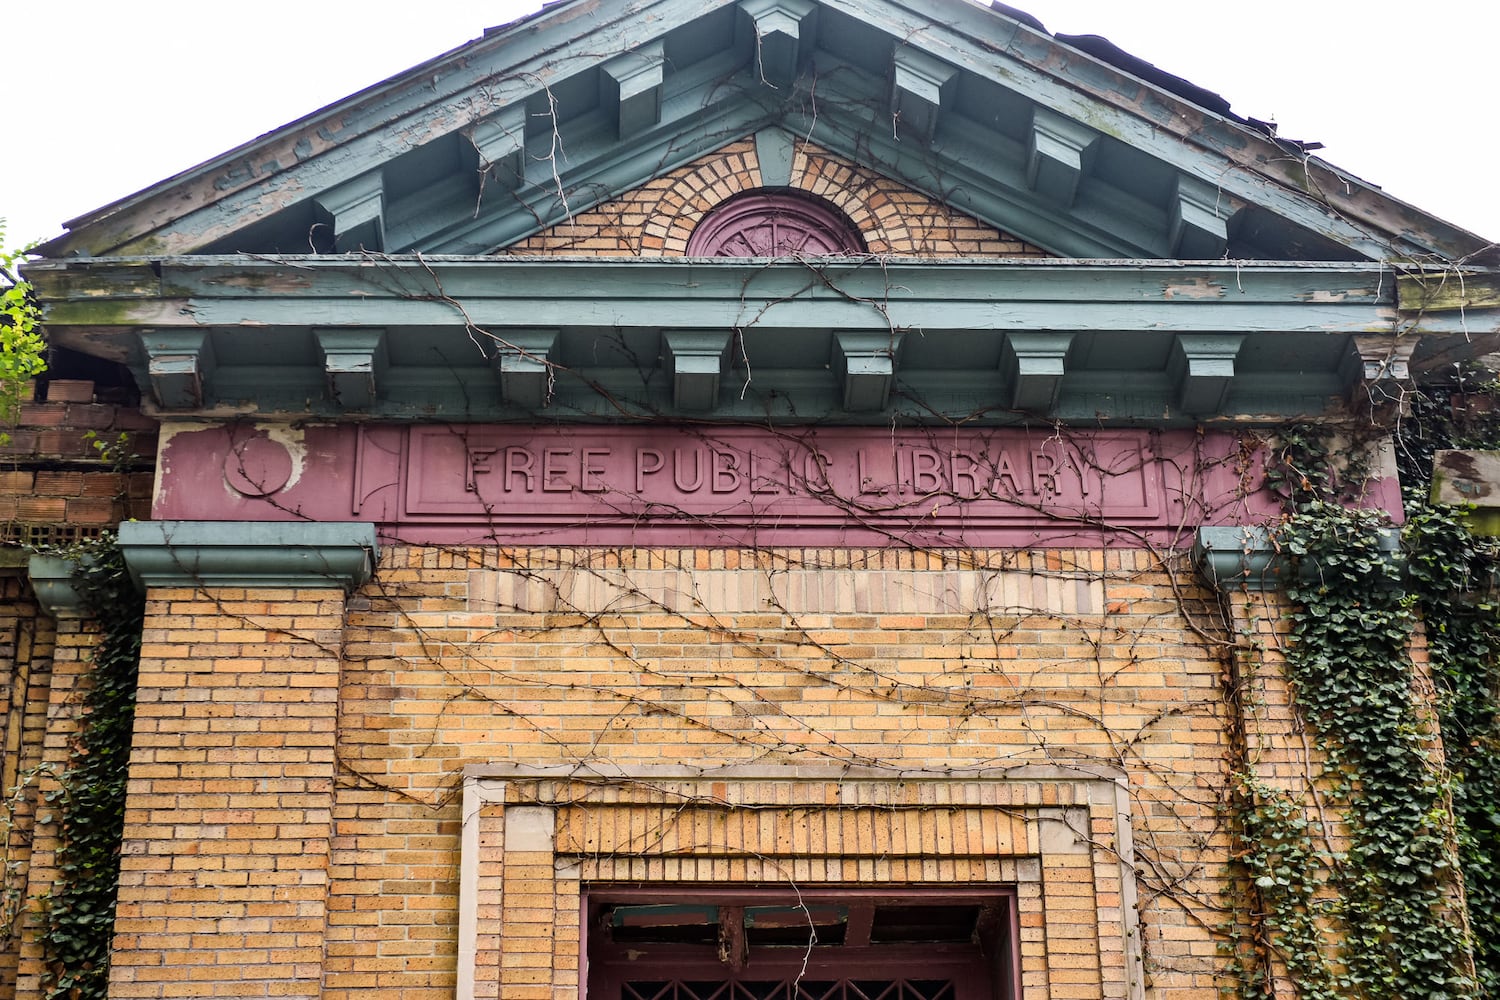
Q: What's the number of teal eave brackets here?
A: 15